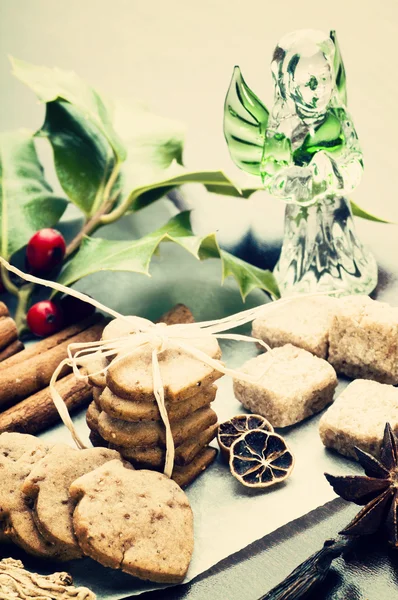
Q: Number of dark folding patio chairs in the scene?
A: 0